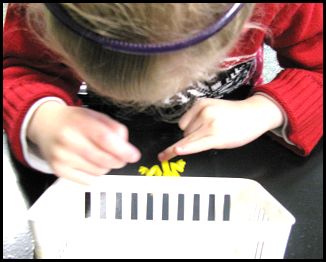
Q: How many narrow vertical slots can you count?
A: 10